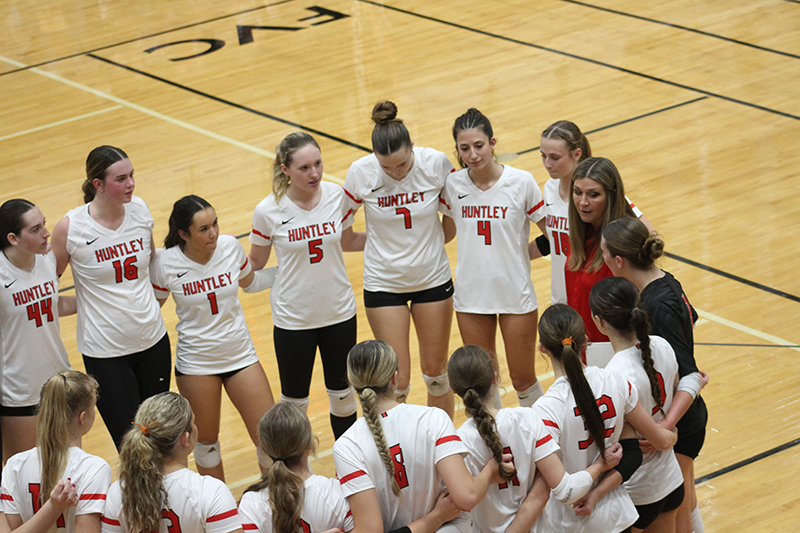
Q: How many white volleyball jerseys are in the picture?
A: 14